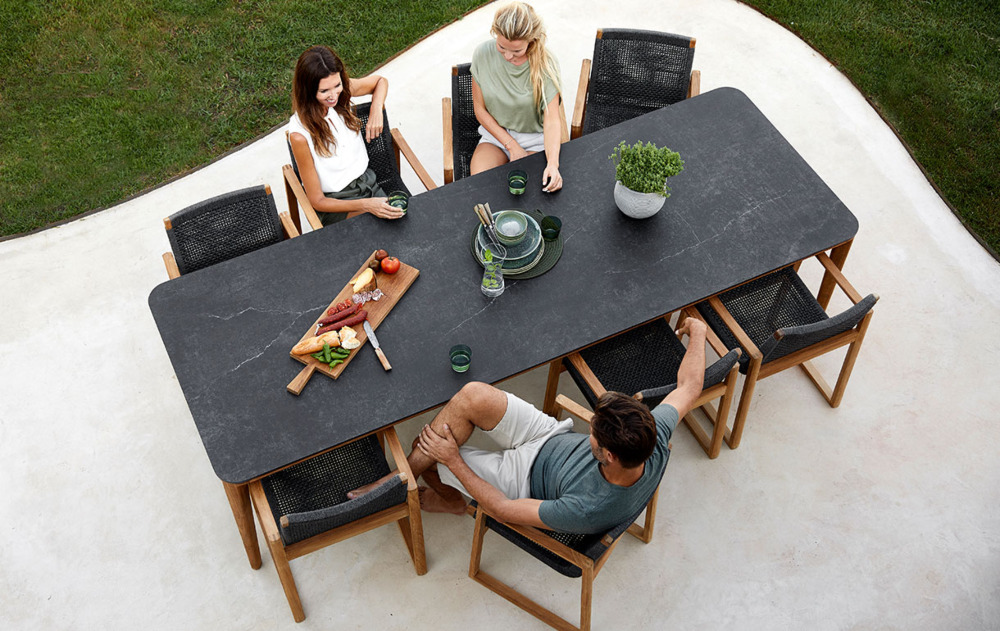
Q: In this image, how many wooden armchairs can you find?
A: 8